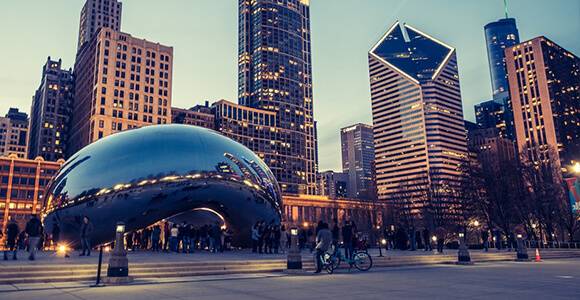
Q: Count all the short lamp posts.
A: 4